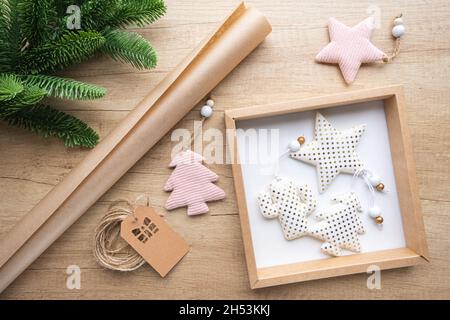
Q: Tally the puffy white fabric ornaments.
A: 3